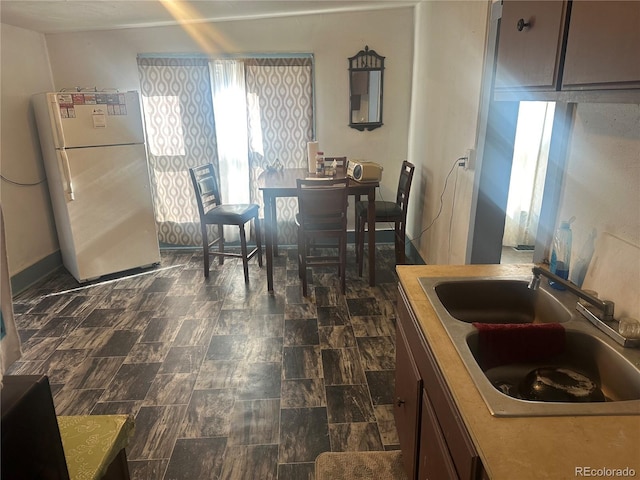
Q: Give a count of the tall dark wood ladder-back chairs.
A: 4